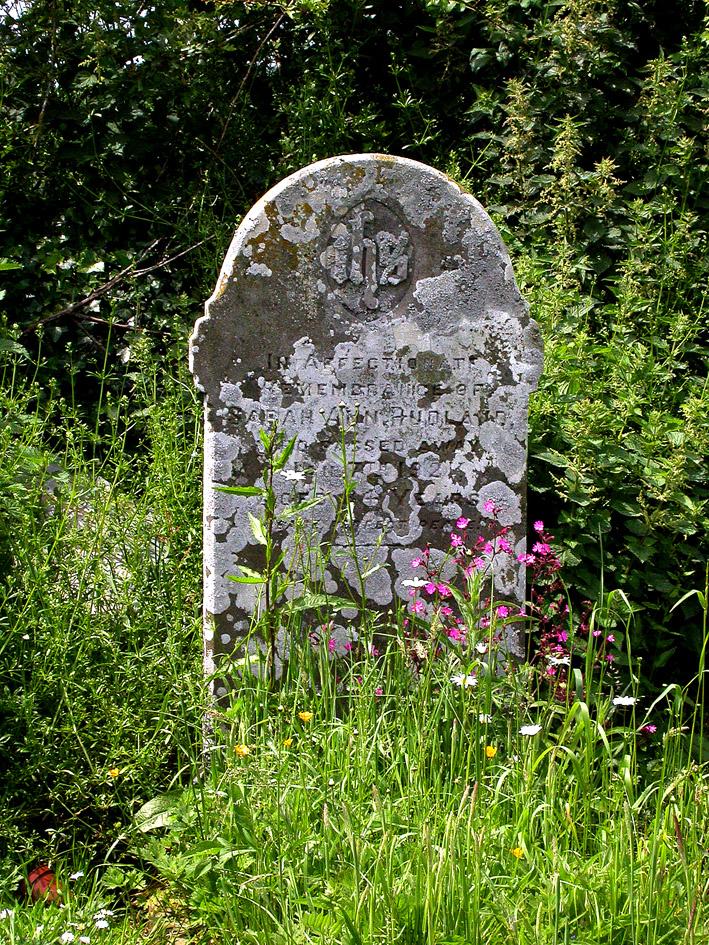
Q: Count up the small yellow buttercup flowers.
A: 6